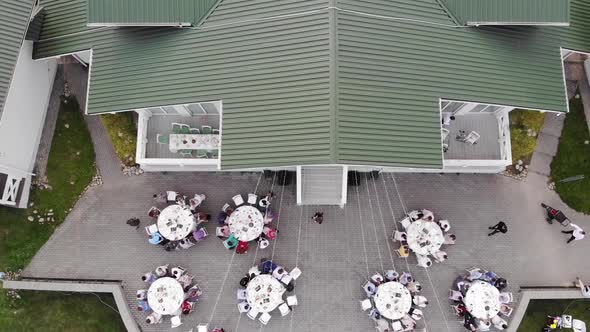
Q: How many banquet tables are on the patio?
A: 7